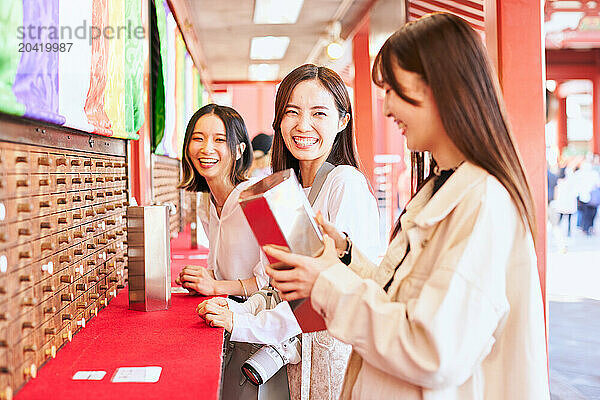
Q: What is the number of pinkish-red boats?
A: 0